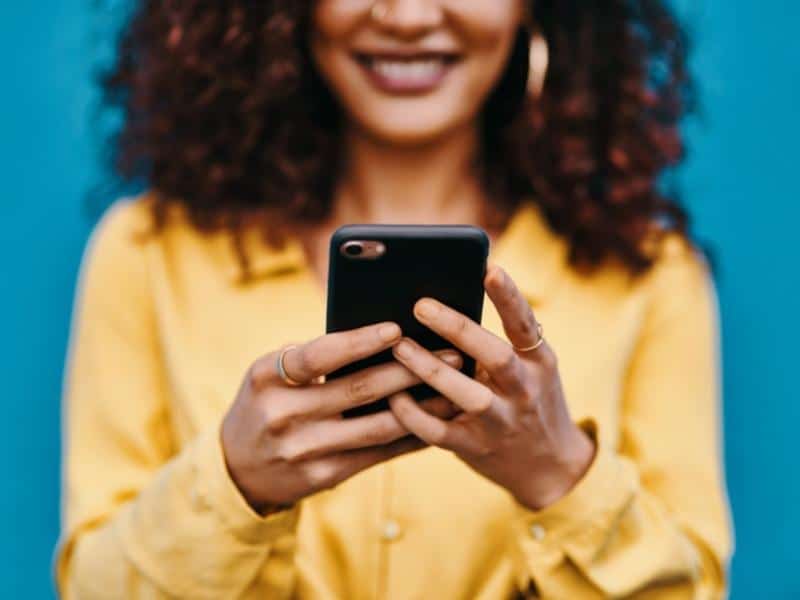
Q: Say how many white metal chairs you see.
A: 0